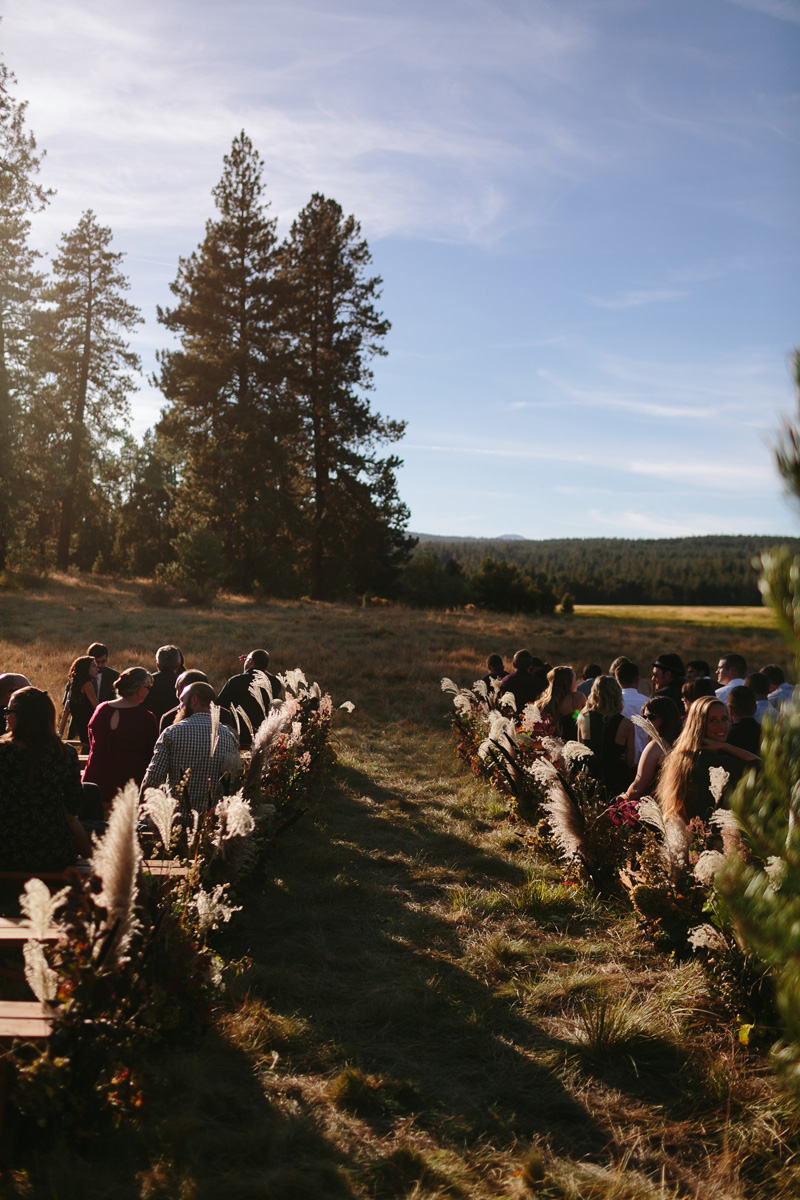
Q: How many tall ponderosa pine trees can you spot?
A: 4